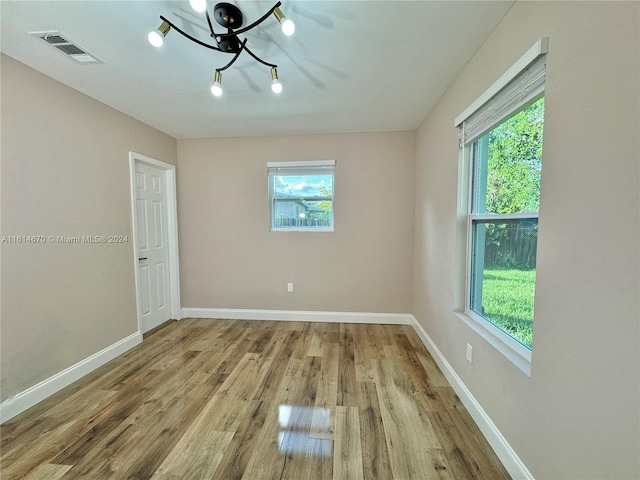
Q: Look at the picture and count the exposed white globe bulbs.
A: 5